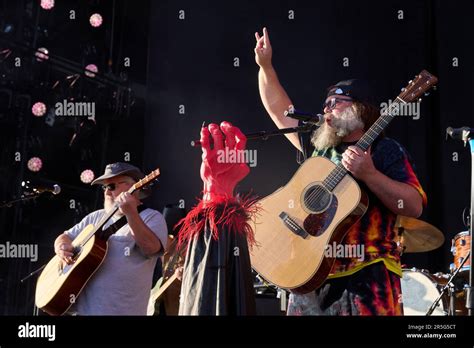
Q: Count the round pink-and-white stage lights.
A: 7